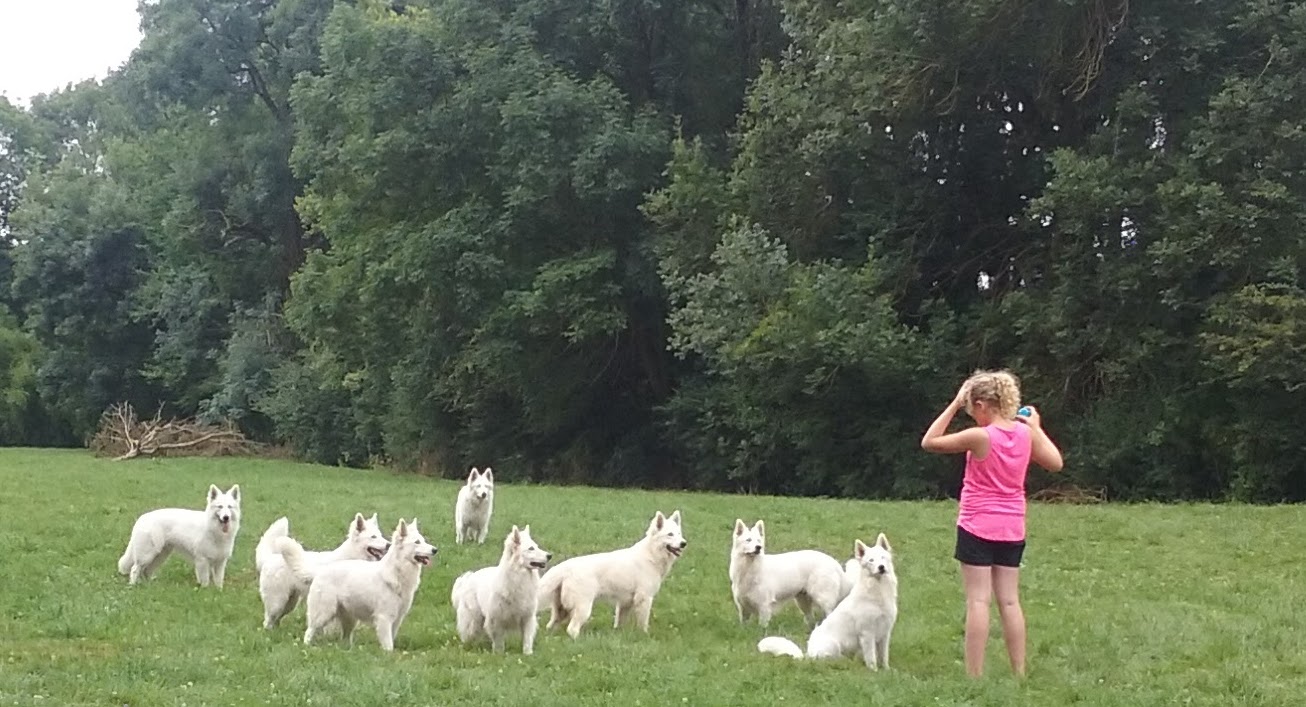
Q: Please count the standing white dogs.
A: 7